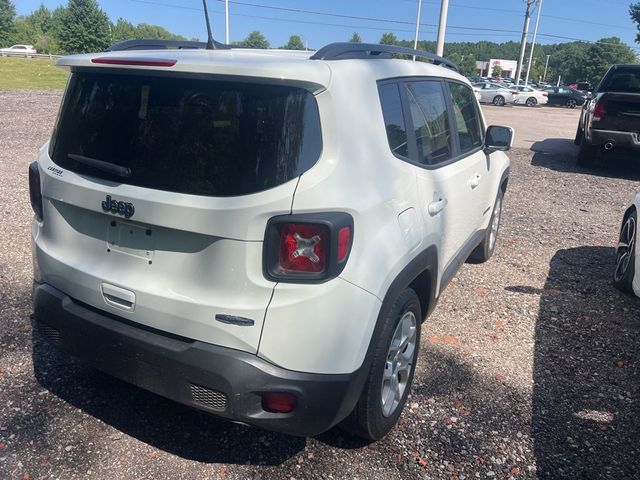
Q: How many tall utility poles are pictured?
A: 5